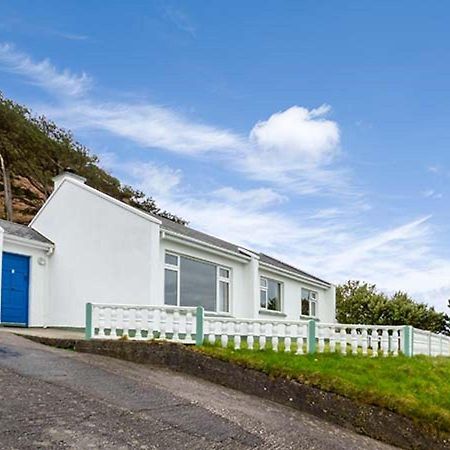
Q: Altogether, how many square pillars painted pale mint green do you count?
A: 4